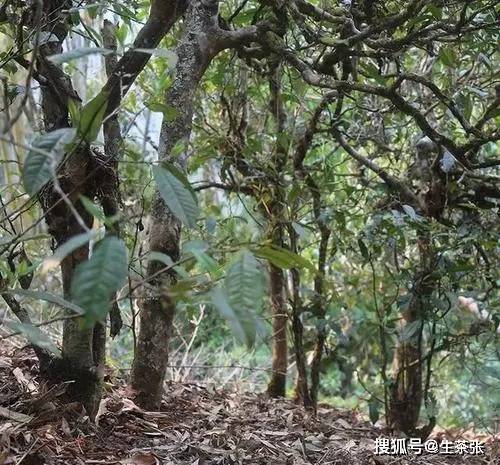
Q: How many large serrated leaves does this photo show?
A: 4